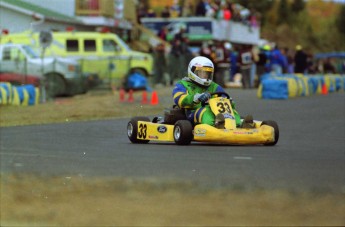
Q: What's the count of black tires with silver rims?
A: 2